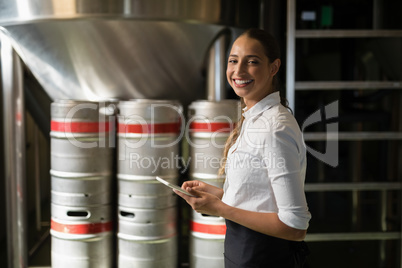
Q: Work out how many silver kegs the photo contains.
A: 6